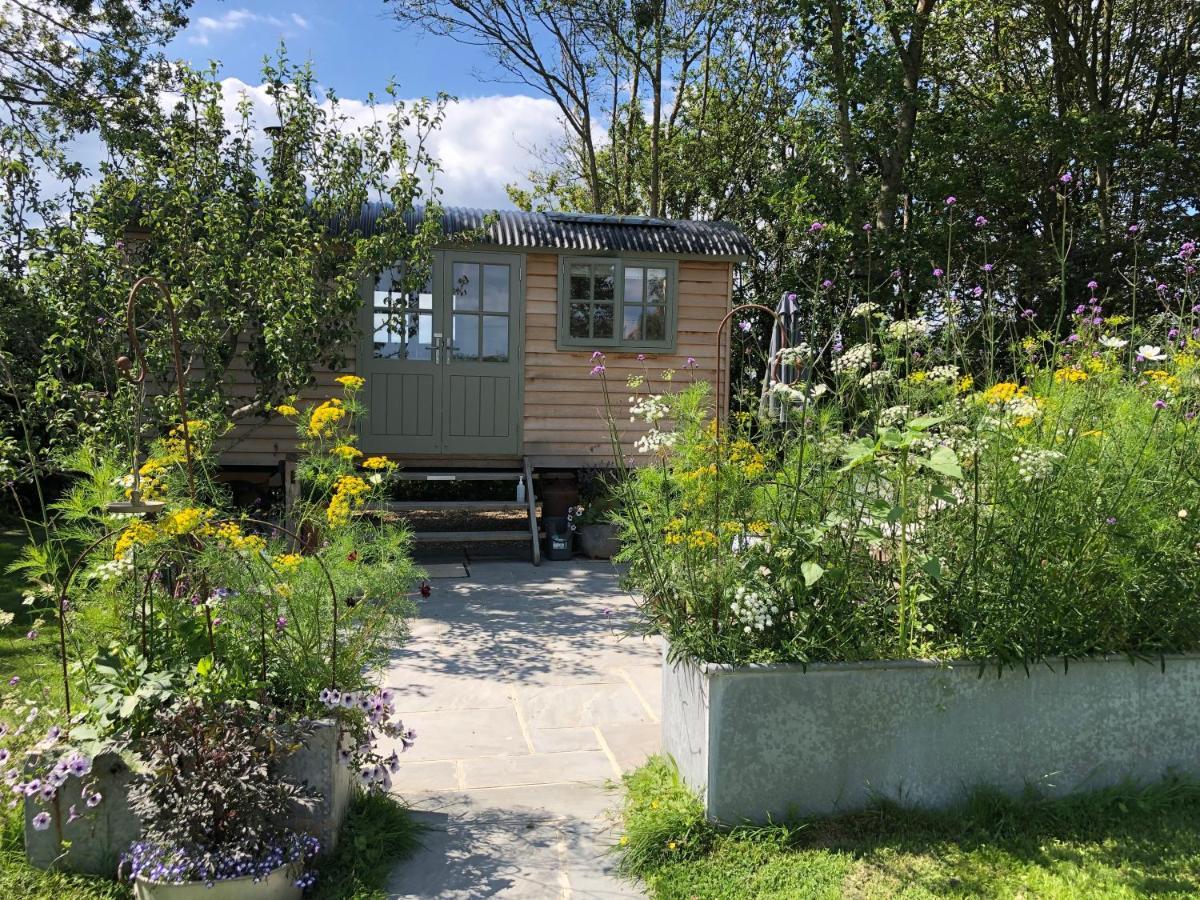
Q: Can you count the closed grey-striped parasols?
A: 1